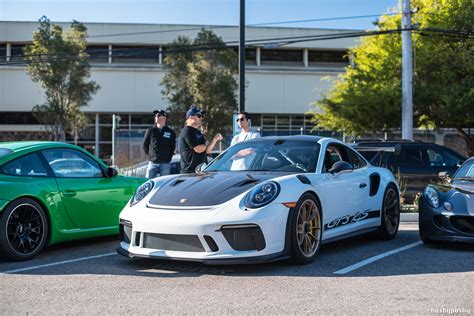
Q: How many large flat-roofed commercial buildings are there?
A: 1